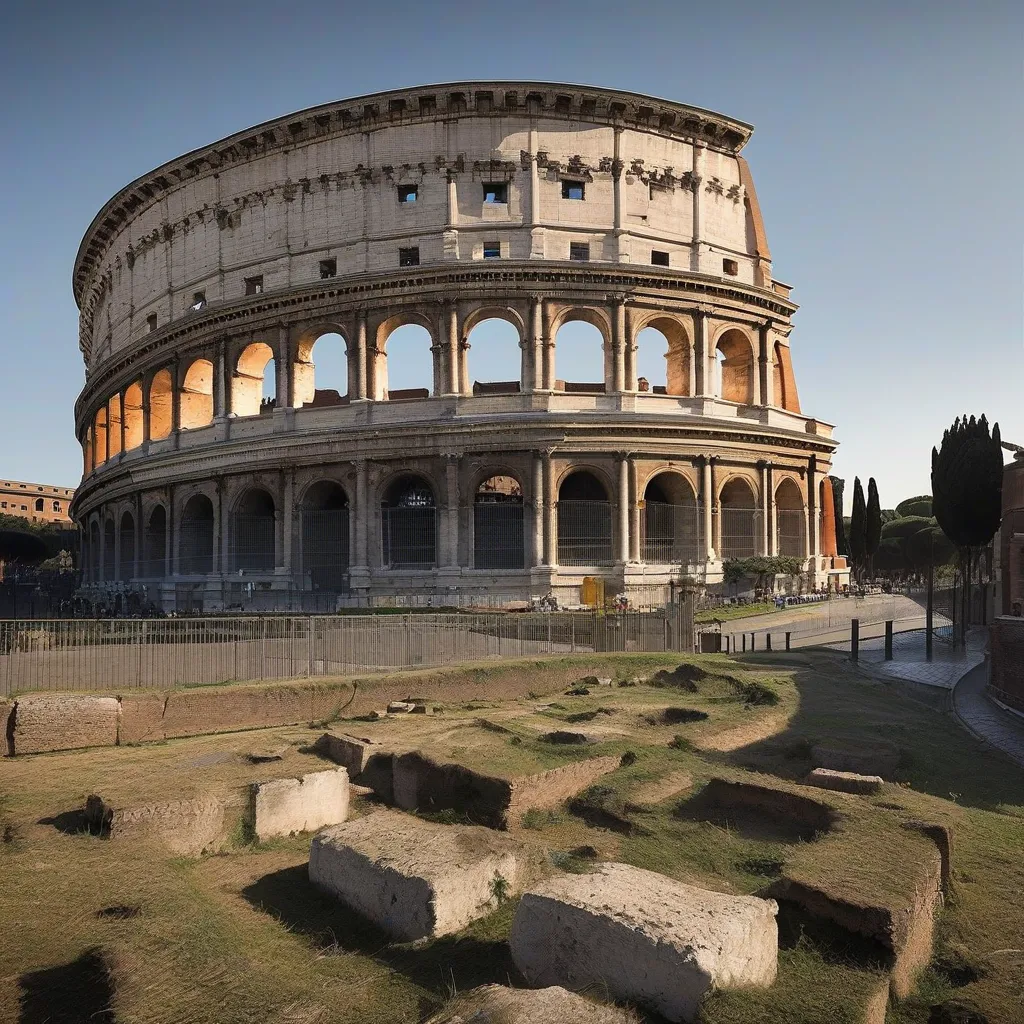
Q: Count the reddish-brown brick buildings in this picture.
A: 2